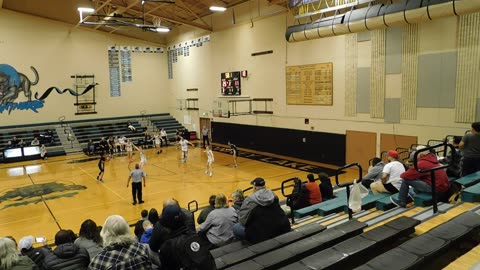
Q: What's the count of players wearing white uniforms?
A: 5